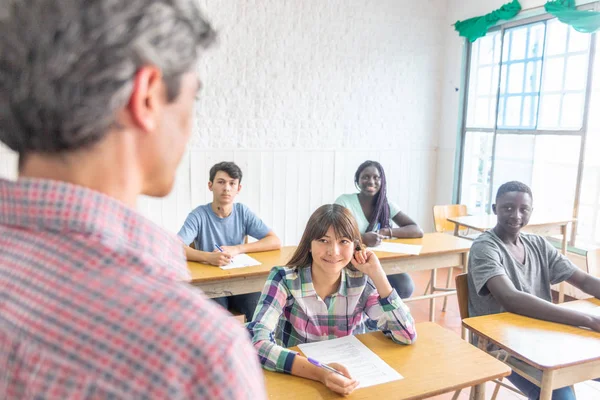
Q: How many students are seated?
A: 4